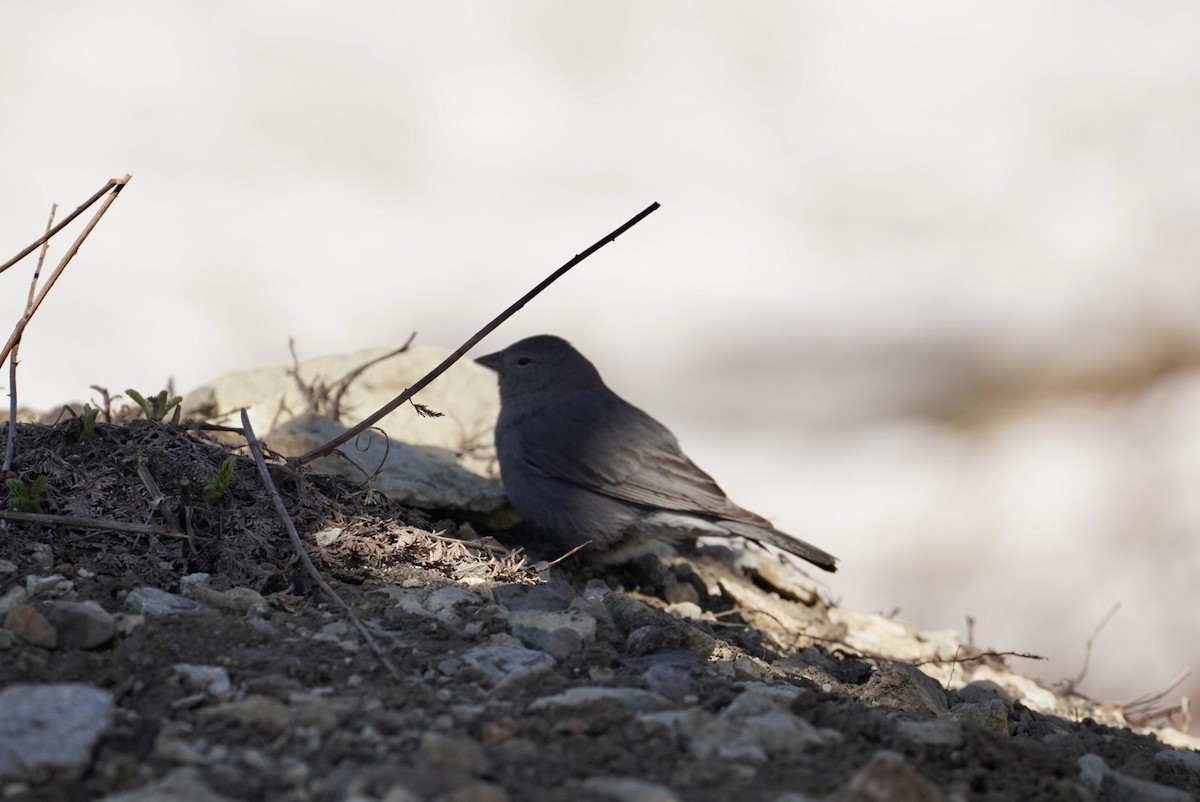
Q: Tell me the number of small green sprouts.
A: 4